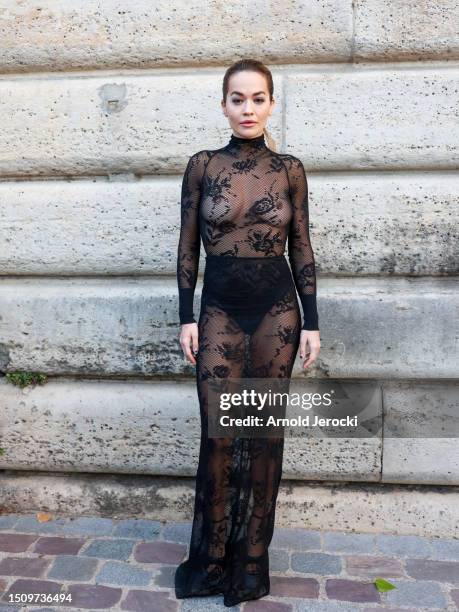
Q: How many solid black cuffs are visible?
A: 2